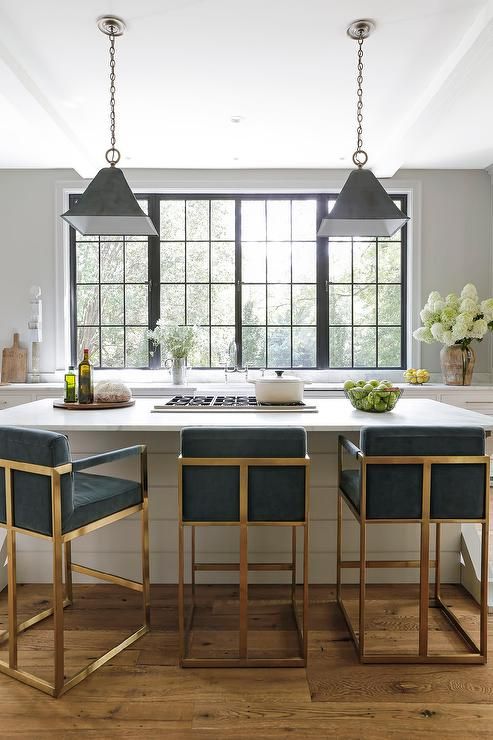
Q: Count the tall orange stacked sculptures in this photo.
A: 0